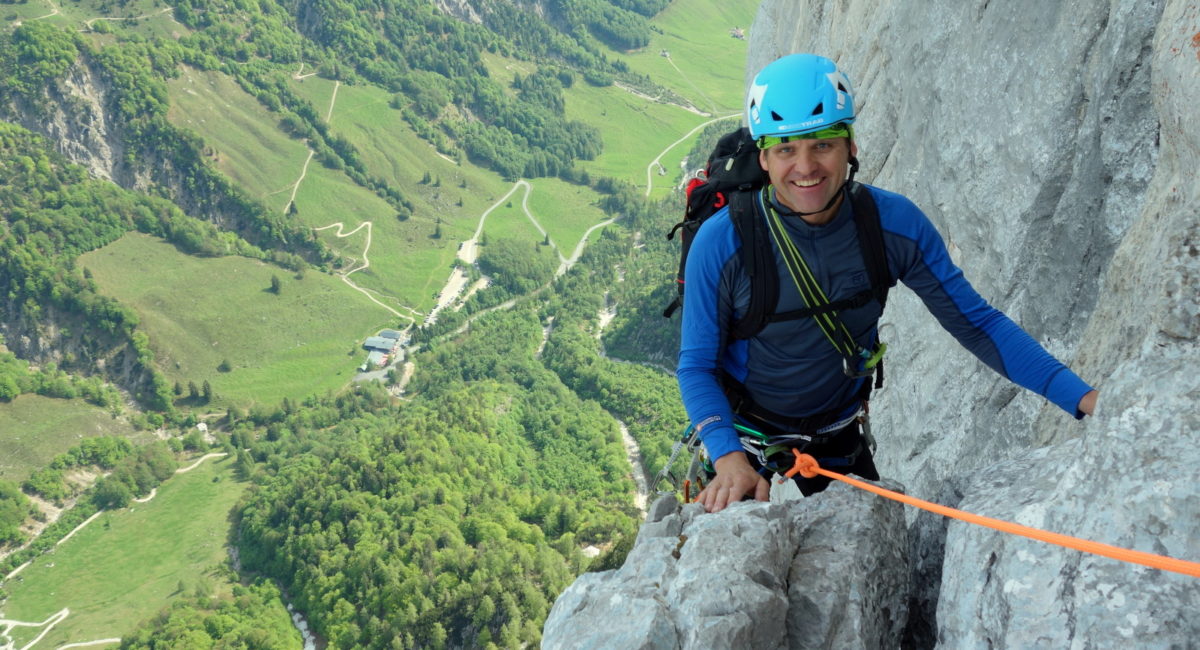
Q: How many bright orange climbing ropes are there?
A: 1